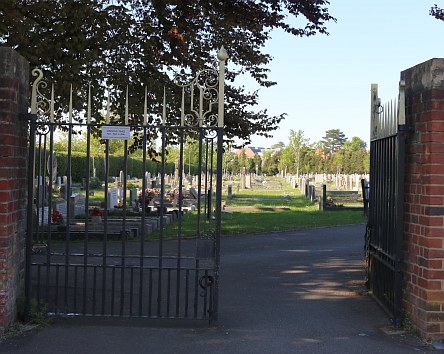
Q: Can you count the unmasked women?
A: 0